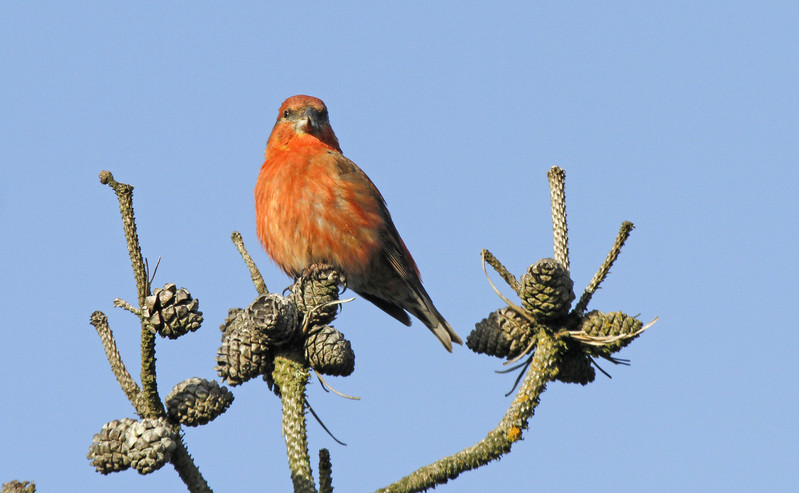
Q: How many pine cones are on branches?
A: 13